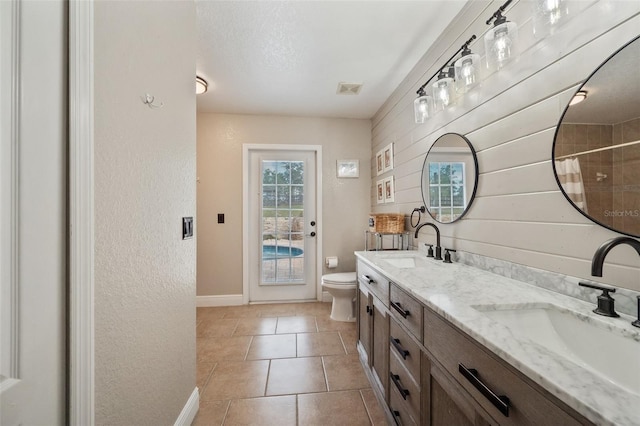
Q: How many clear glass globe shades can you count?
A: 5